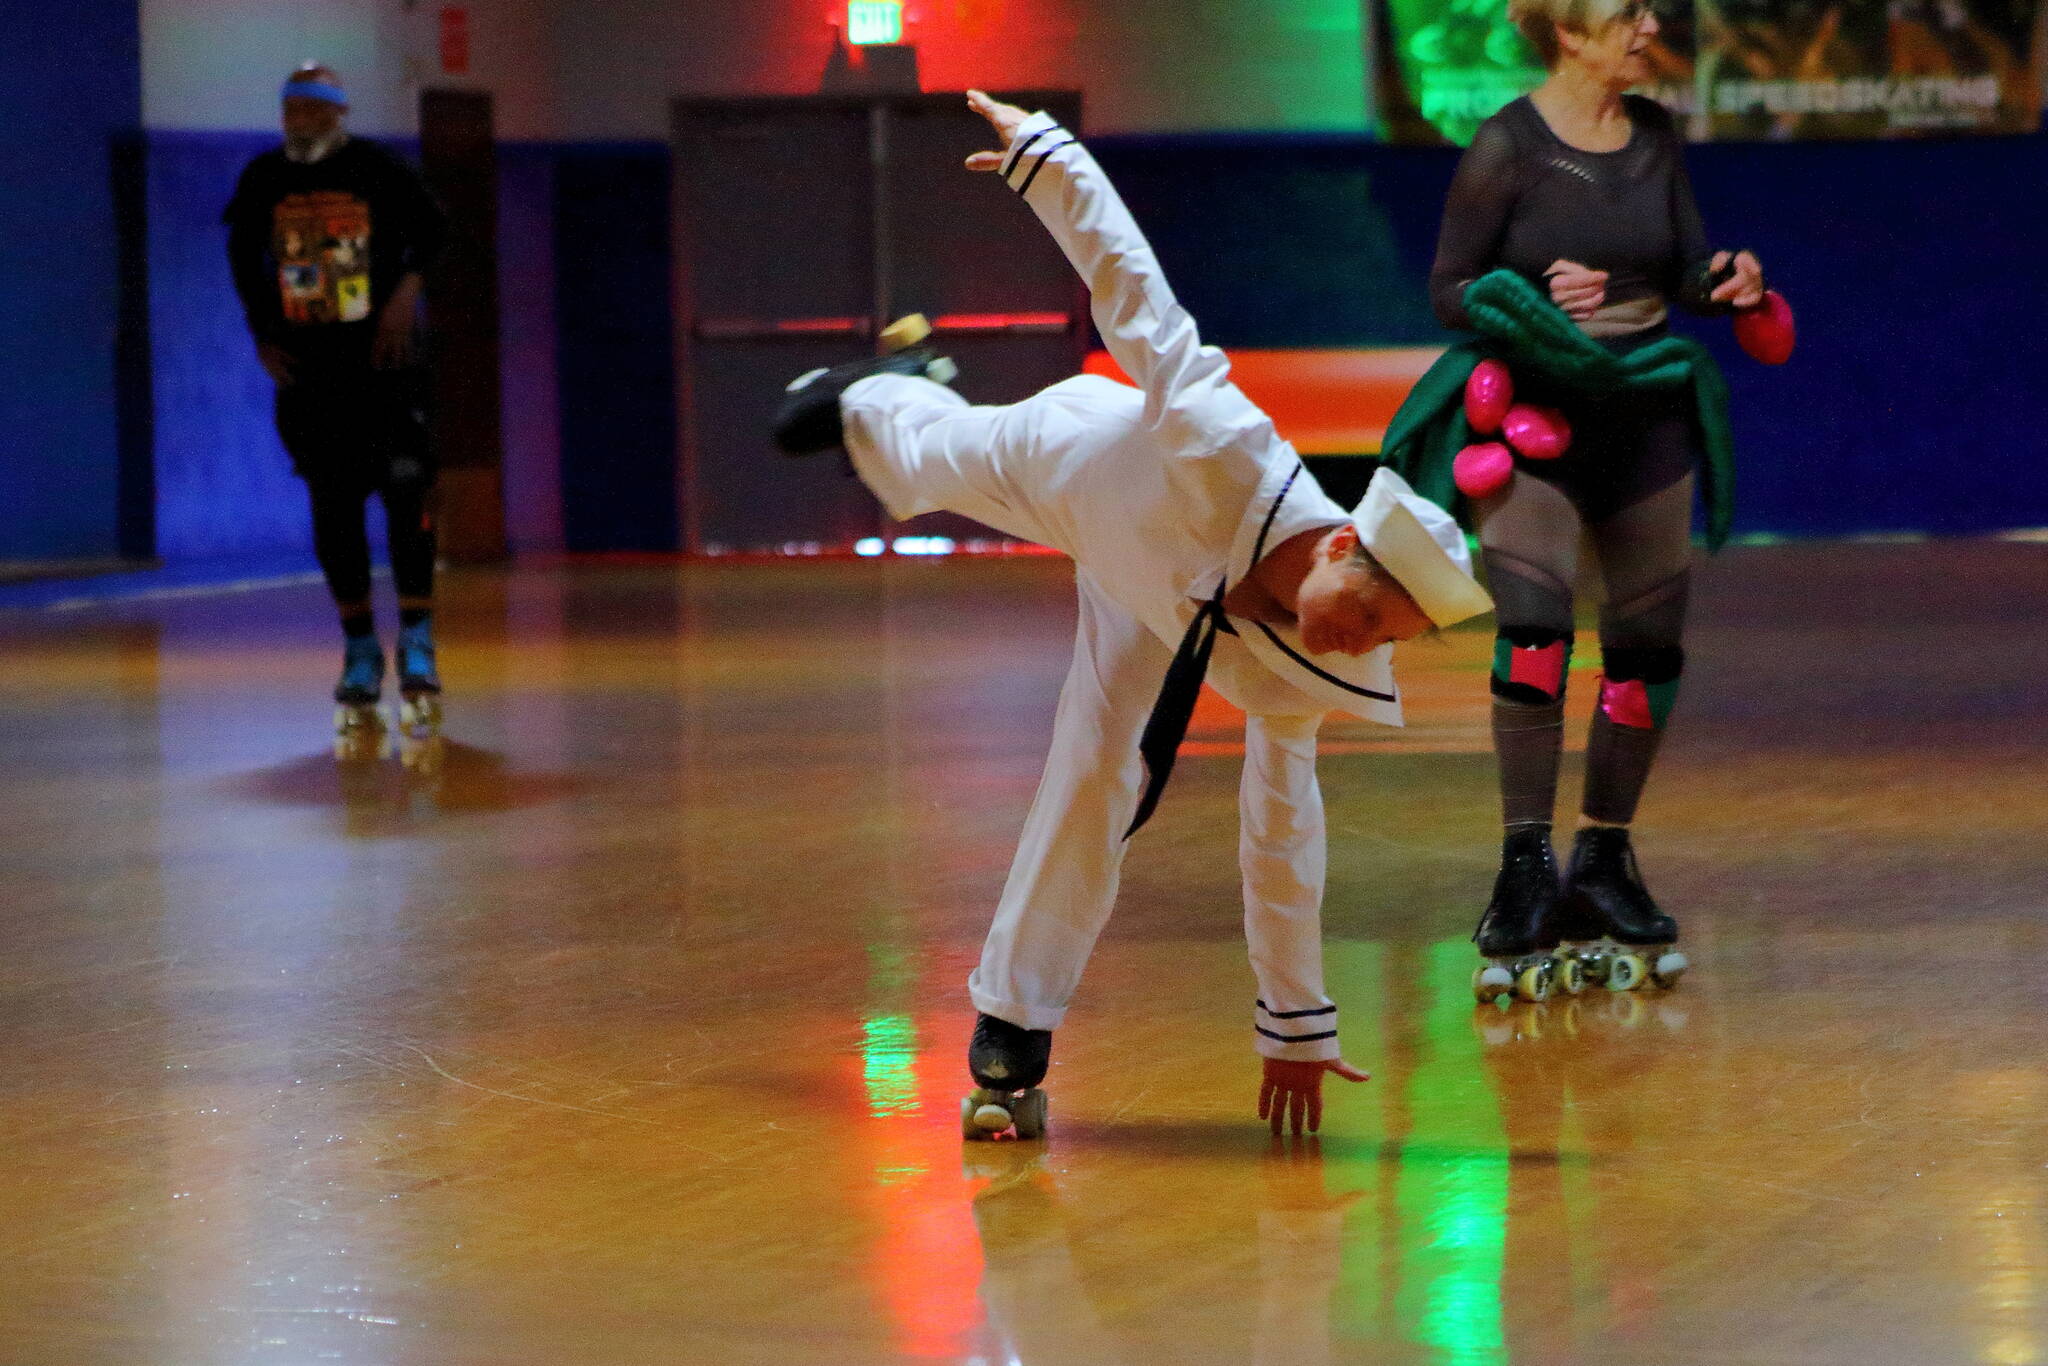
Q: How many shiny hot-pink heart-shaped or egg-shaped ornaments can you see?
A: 4